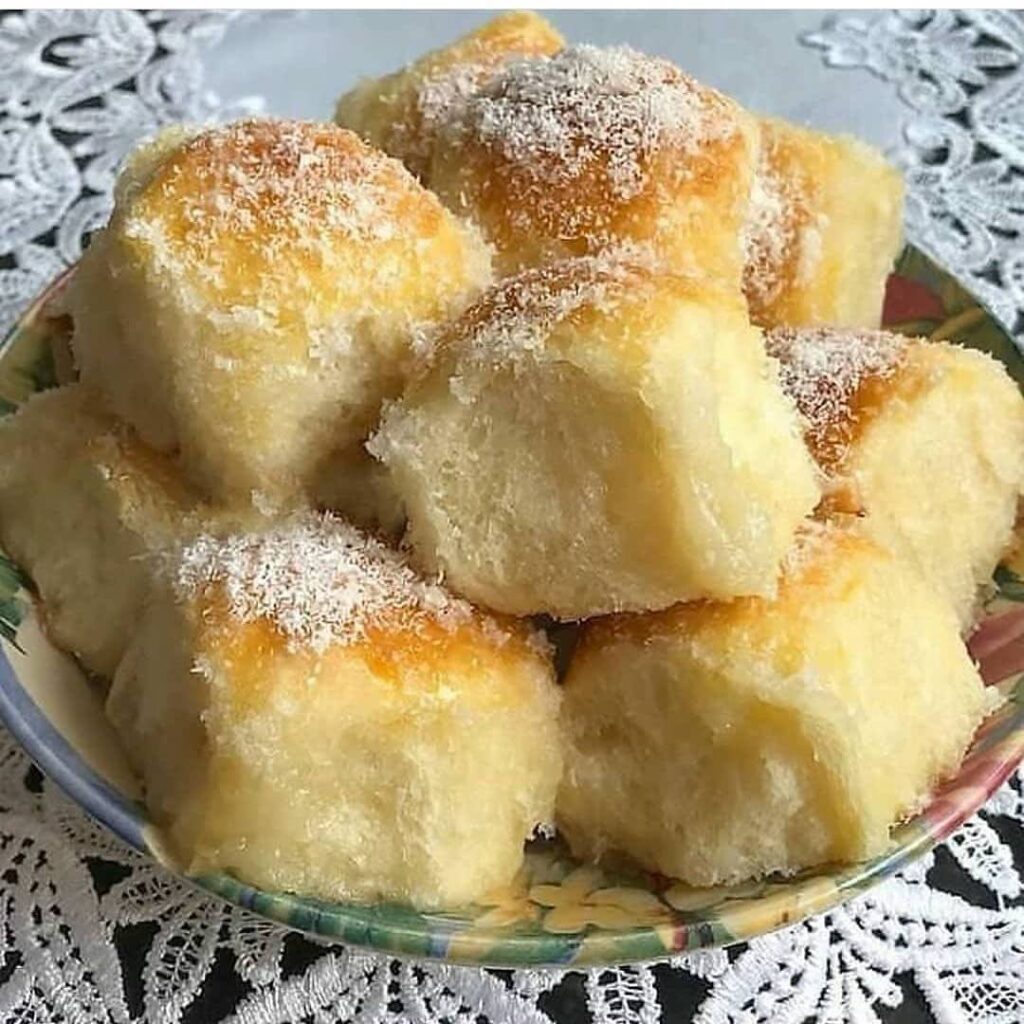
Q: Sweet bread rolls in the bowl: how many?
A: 9